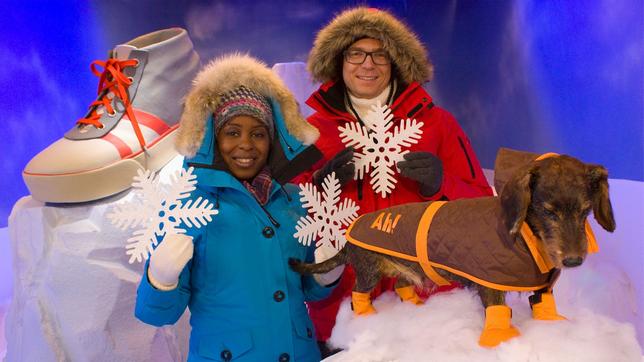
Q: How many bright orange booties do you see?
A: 4